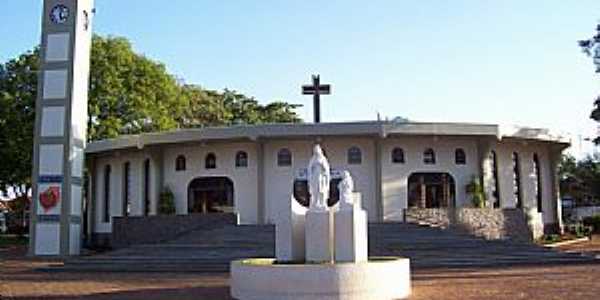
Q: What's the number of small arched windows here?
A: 8